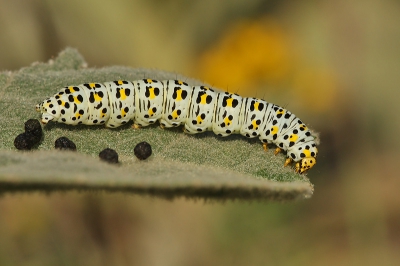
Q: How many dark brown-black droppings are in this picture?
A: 5